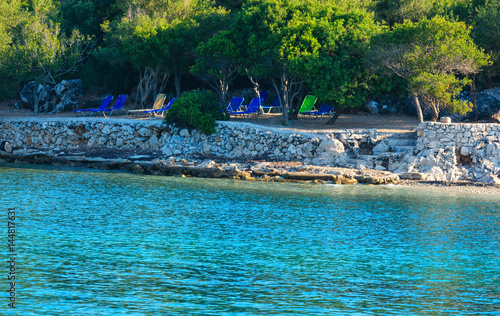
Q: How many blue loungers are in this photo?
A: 8